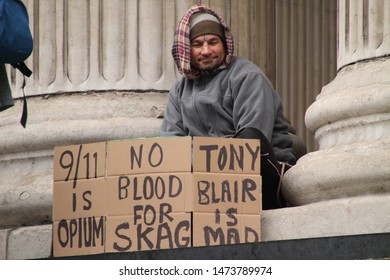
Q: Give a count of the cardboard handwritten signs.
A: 3